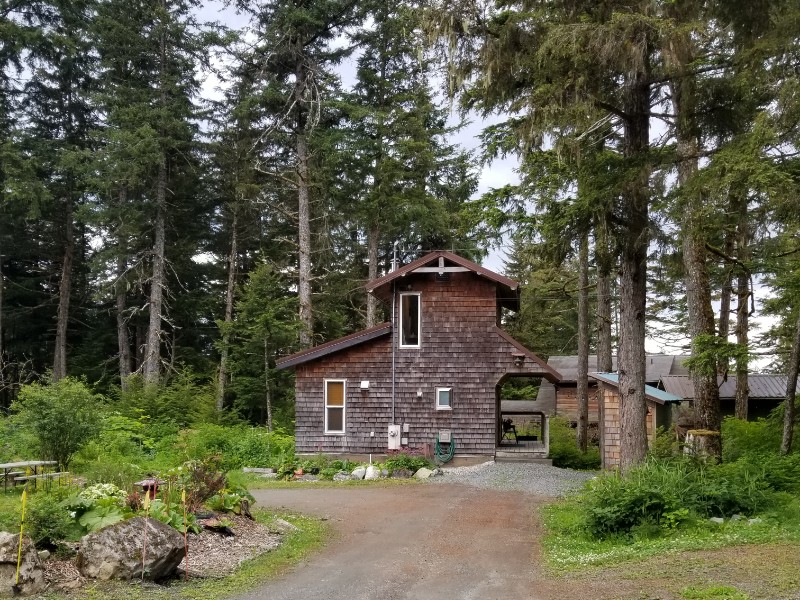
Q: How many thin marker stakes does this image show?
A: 3